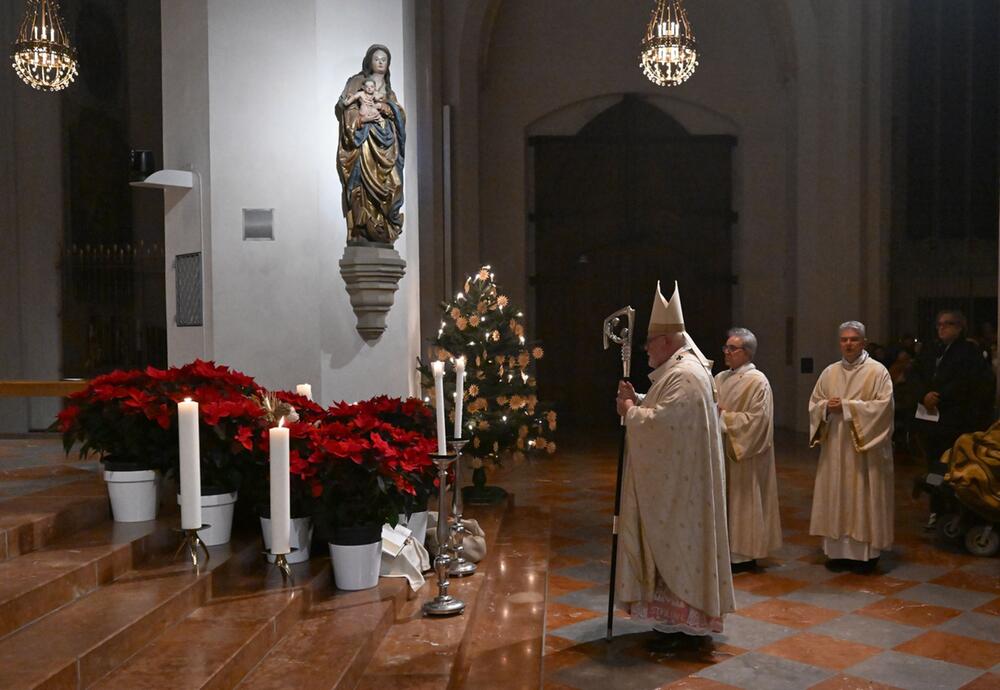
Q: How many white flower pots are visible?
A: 5